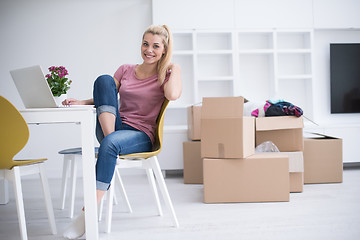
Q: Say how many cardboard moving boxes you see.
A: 7